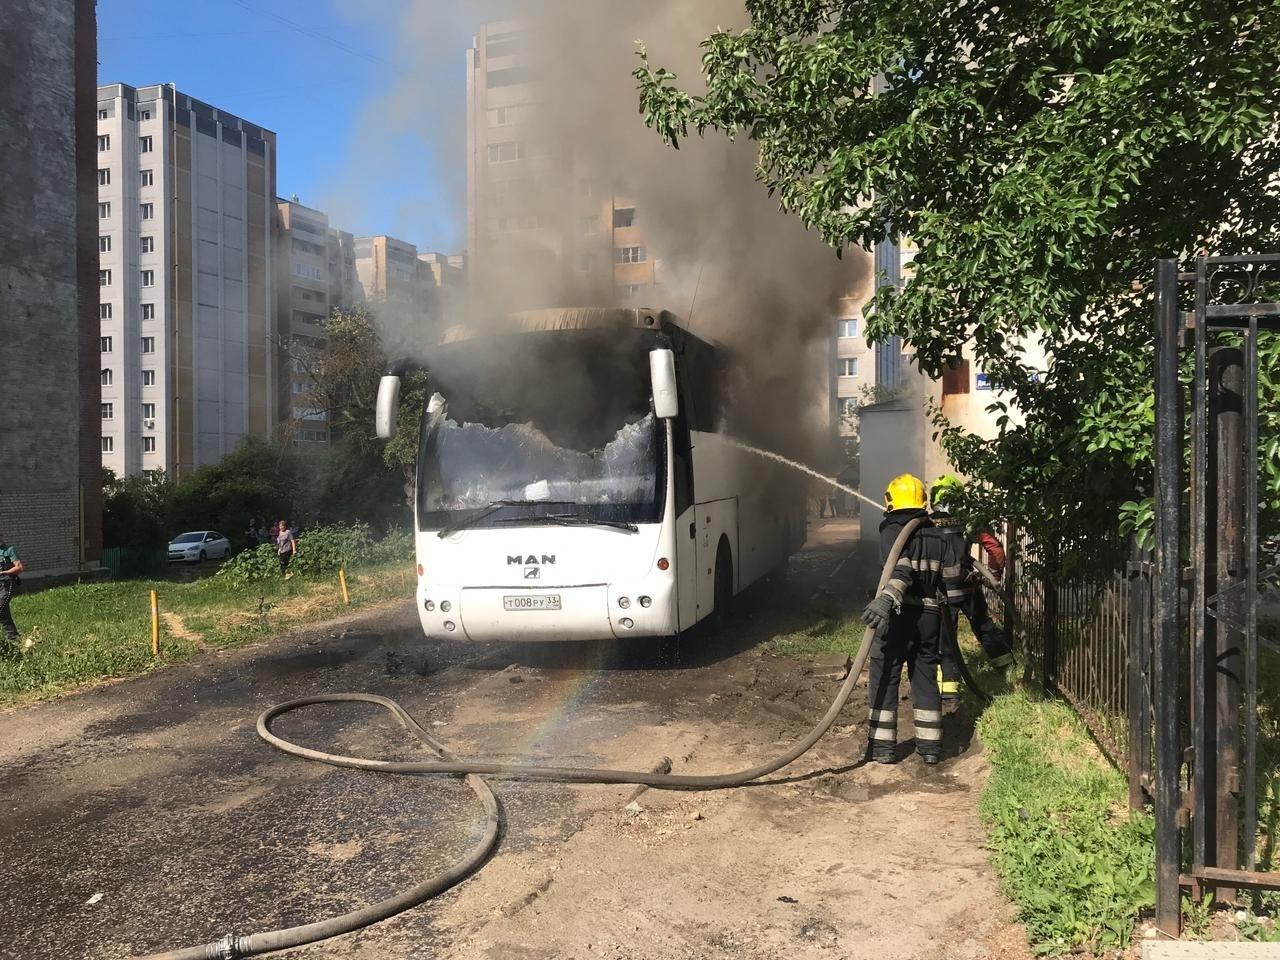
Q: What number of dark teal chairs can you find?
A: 0